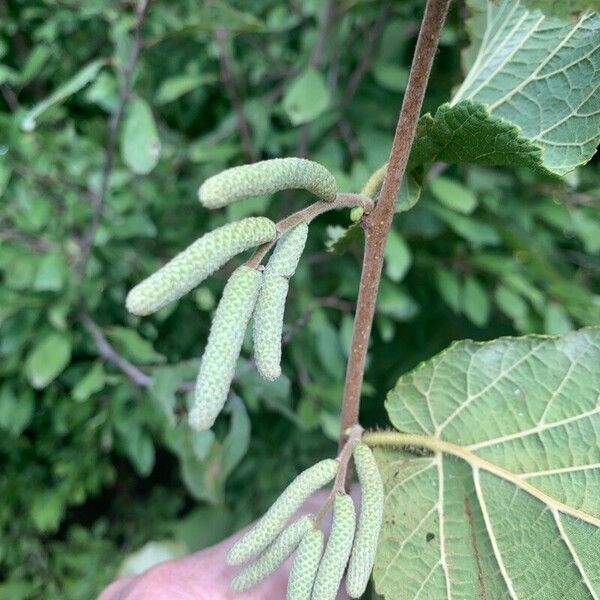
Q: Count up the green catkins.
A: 9